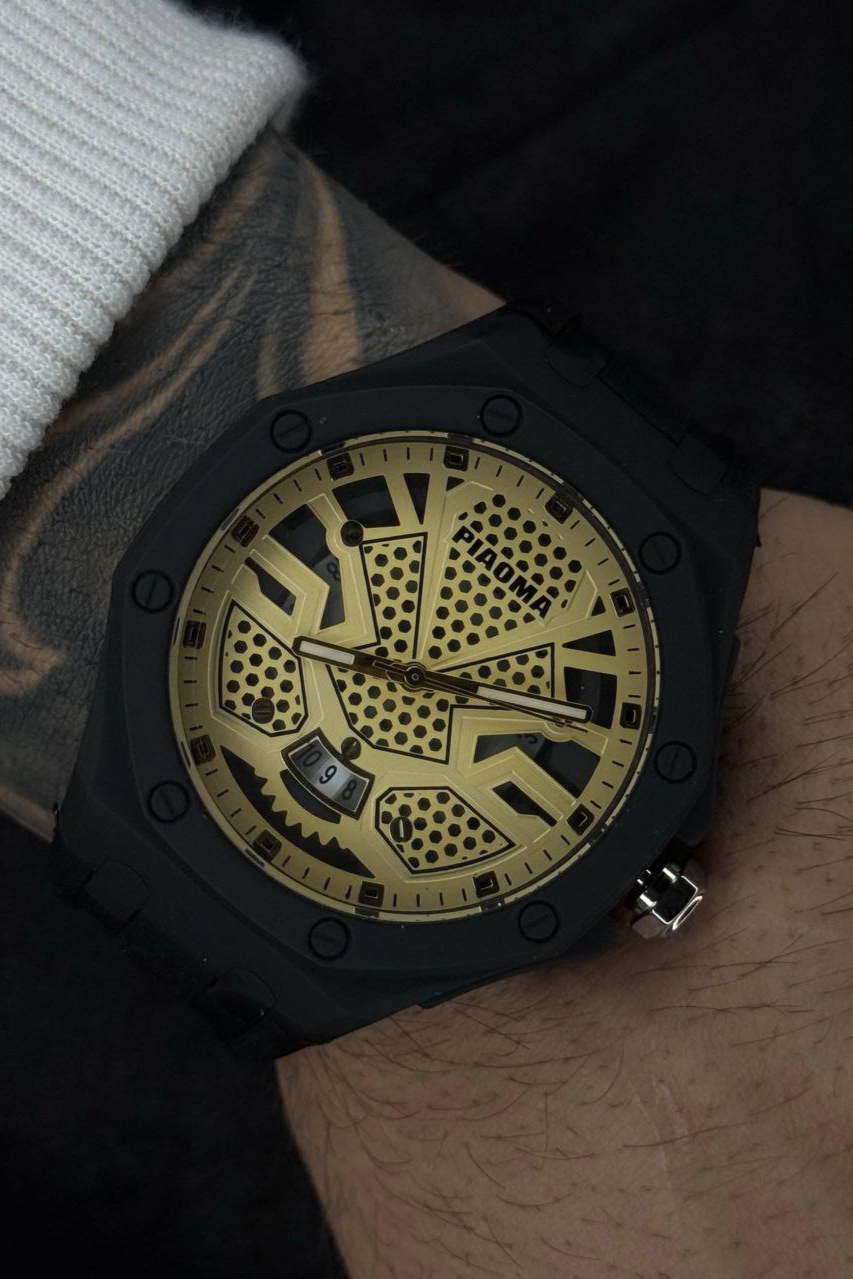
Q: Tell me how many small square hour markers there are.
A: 12